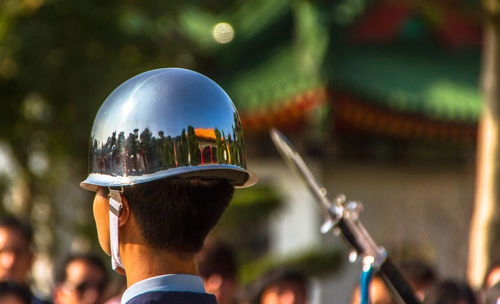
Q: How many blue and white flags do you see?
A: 0